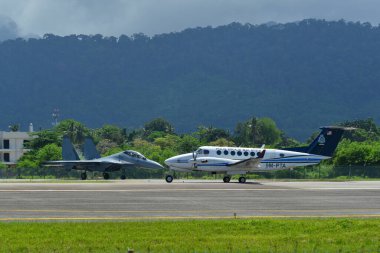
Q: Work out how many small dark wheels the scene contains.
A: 6